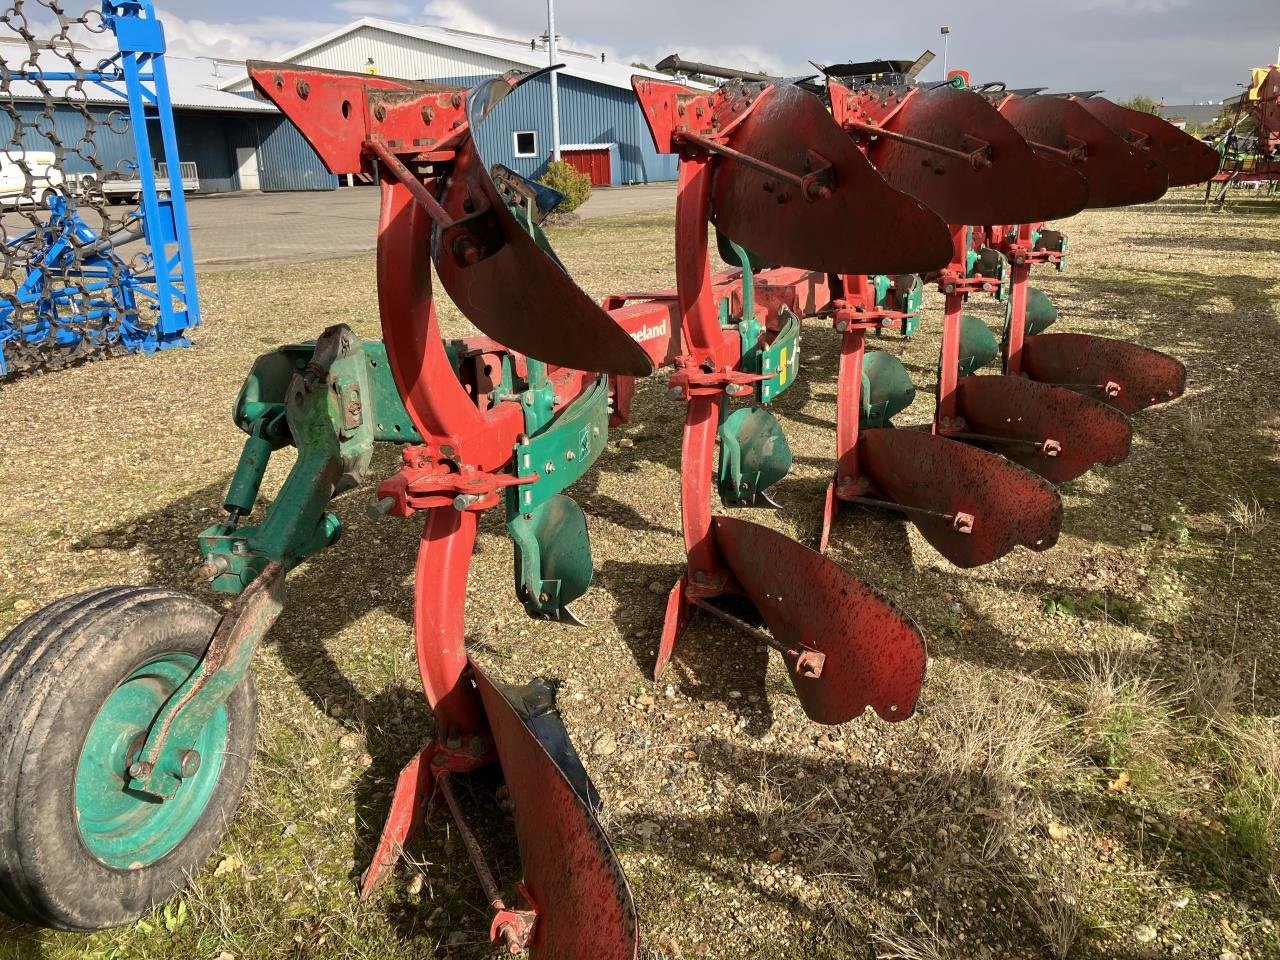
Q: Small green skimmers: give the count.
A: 5